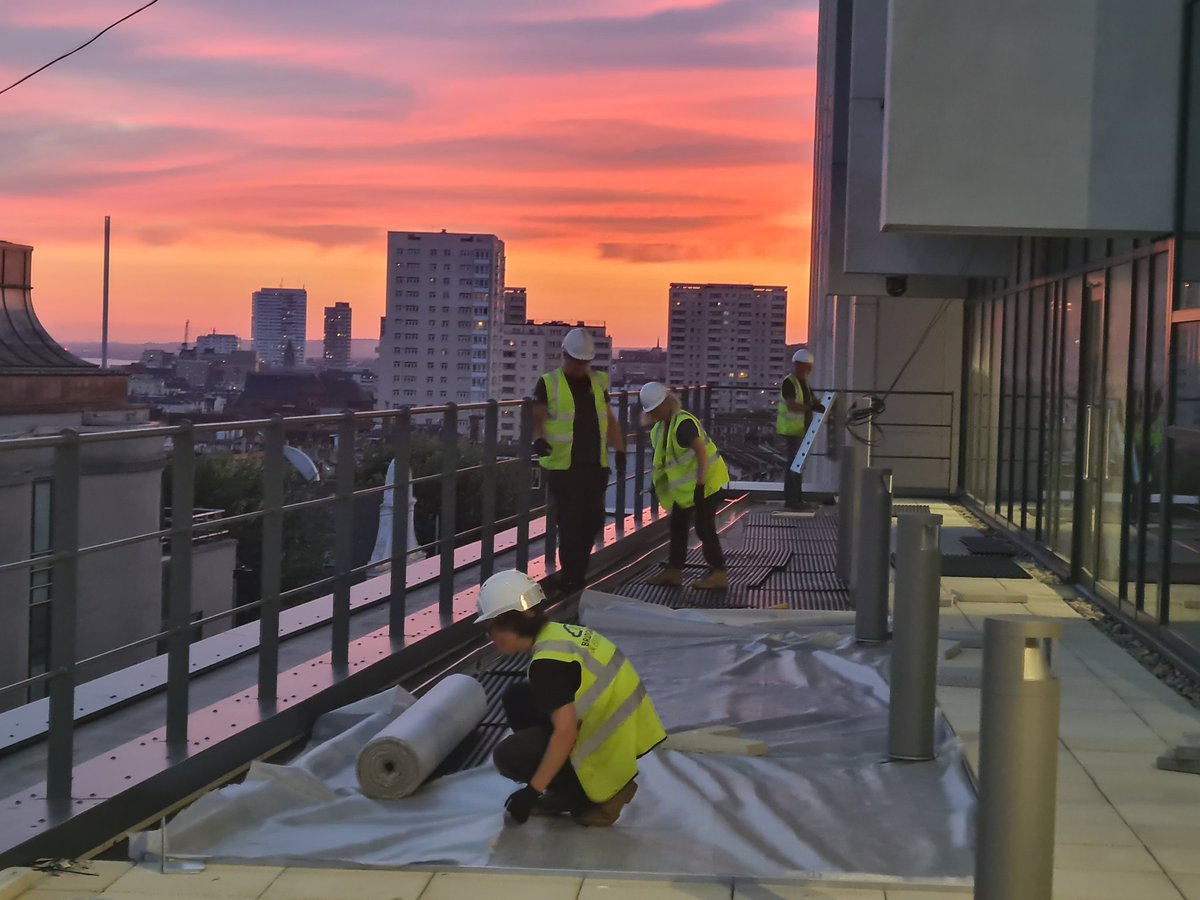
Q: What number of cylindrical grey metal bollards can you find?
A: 4